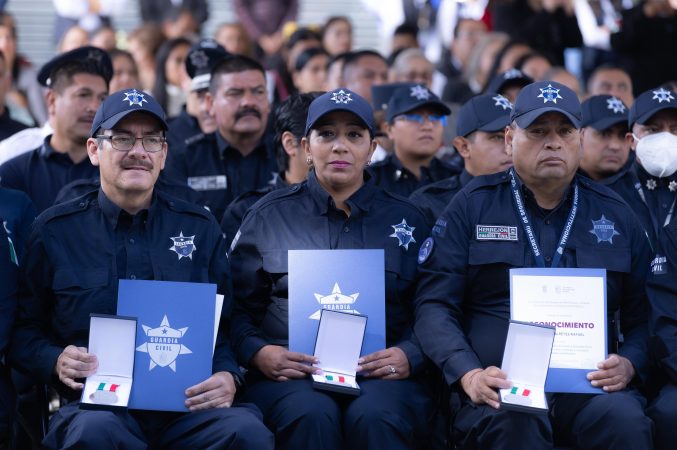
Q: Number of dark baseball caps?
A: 8